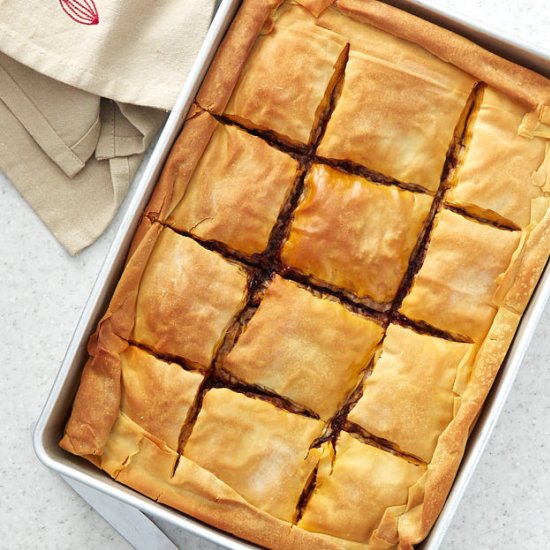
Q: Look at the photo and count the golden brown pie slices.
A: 12